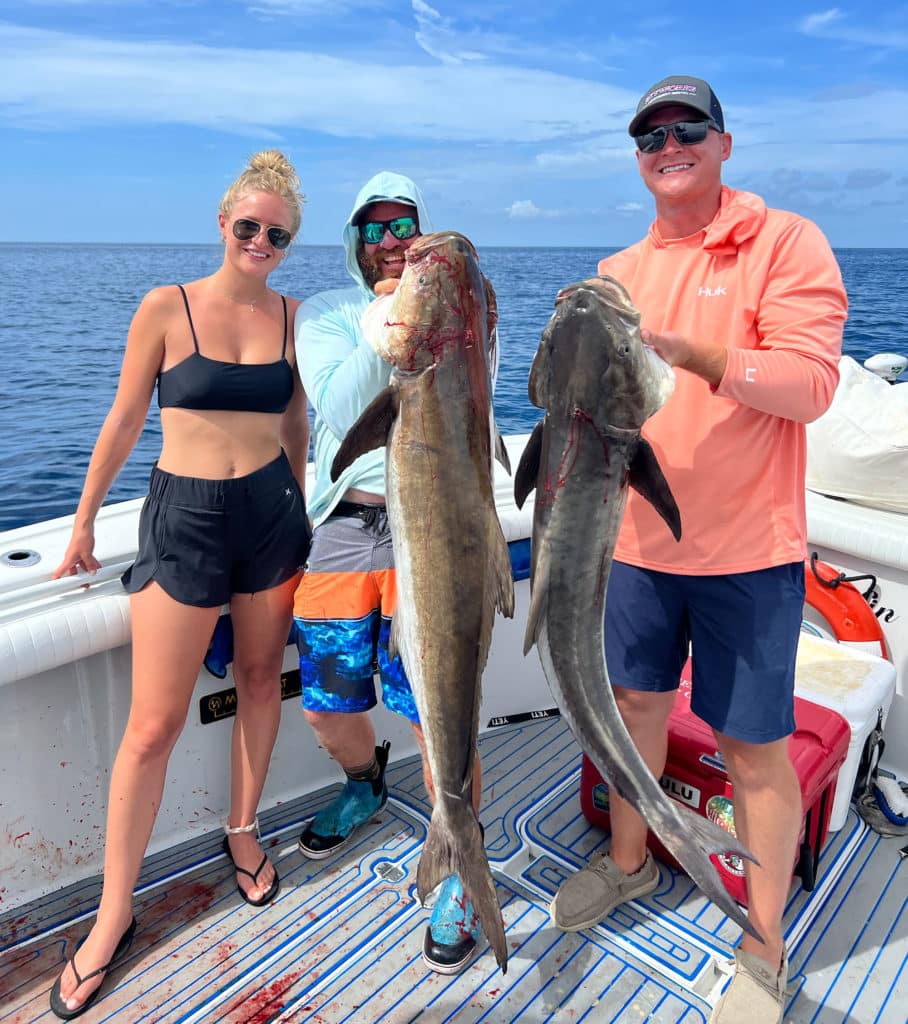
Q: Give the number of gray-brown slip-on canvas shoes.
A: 2